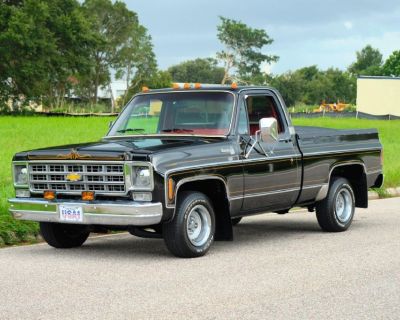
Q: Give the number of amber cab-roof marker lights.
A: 5